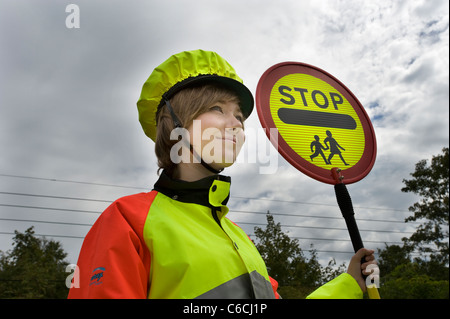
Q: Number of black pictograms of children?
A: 2